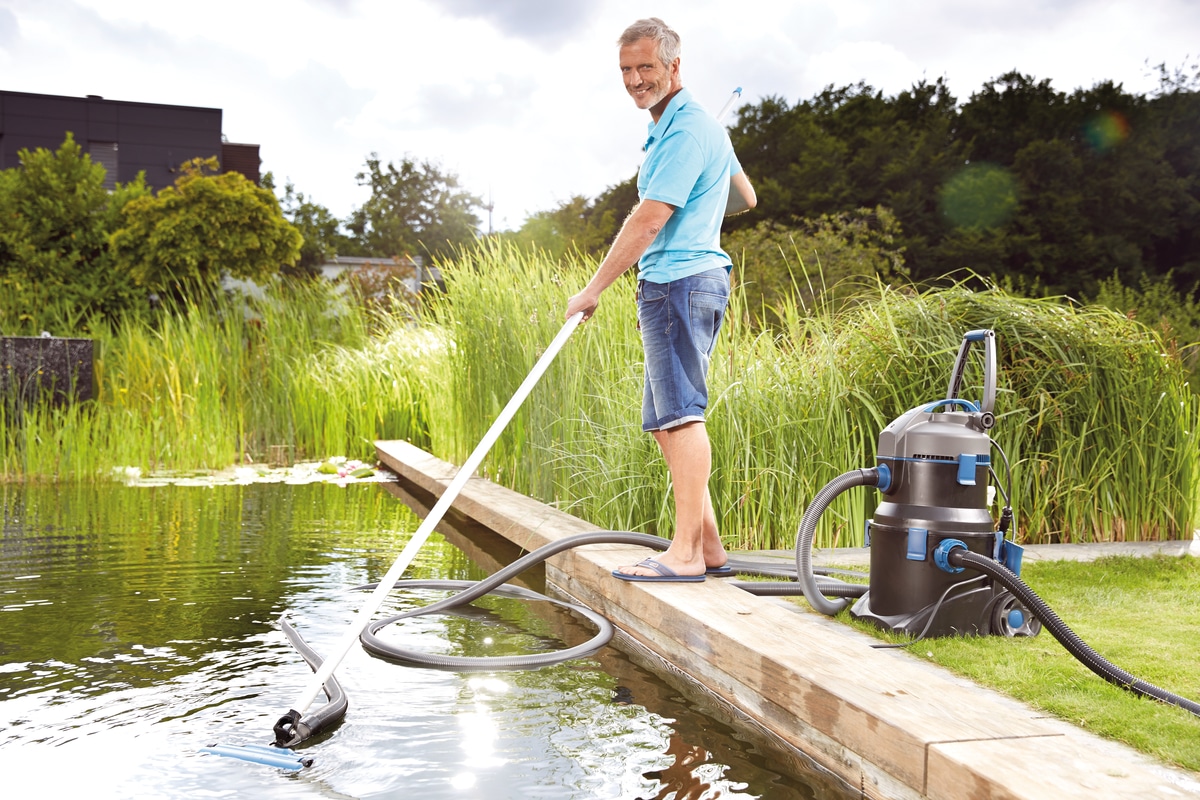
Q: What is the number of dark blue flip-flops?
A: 2